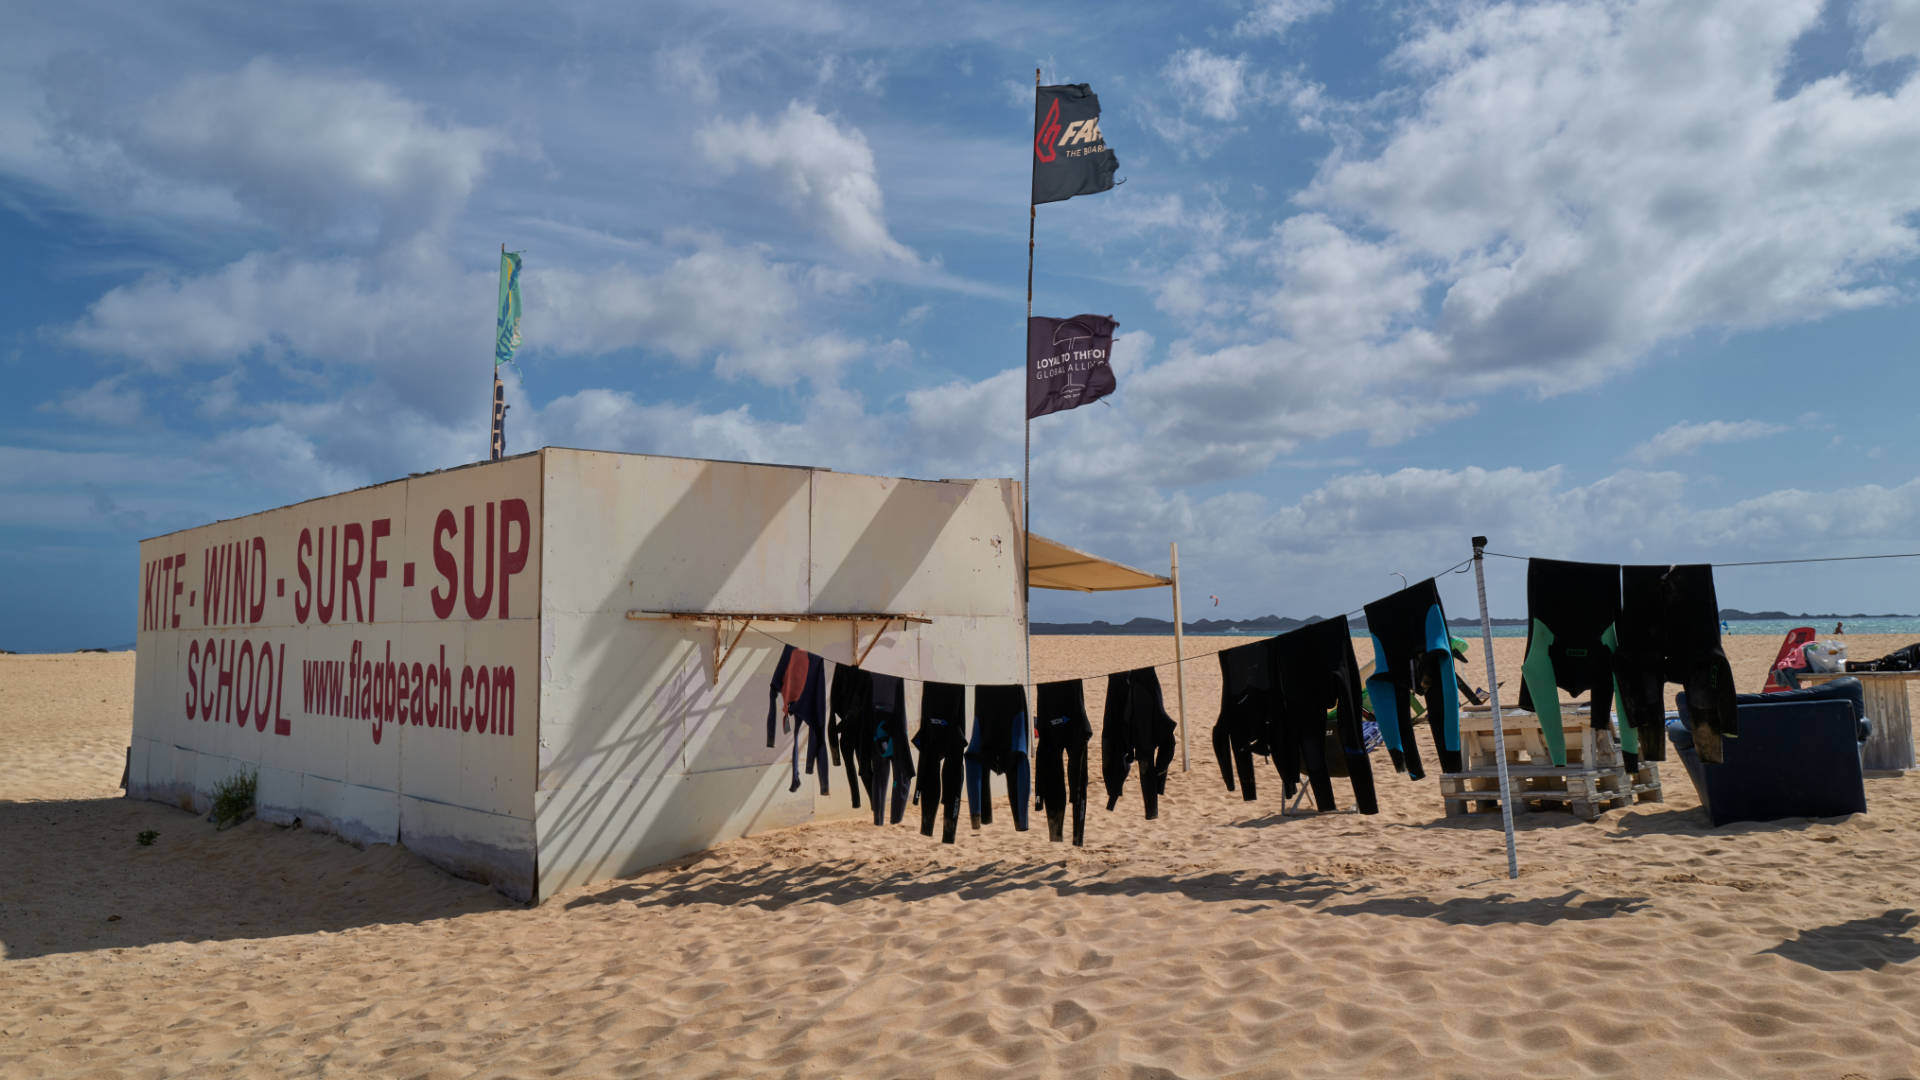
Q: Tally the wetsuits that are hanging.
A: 12